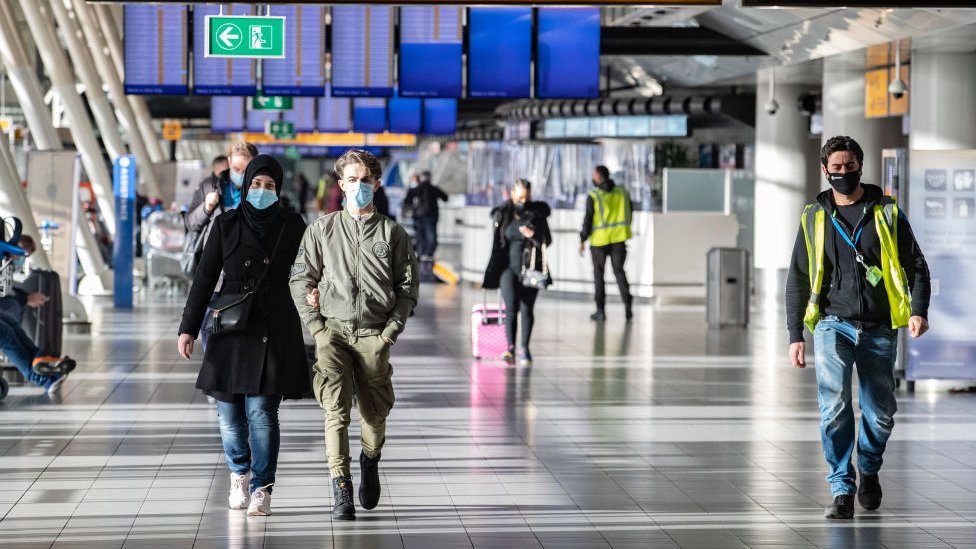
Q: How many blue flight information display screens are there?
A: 14